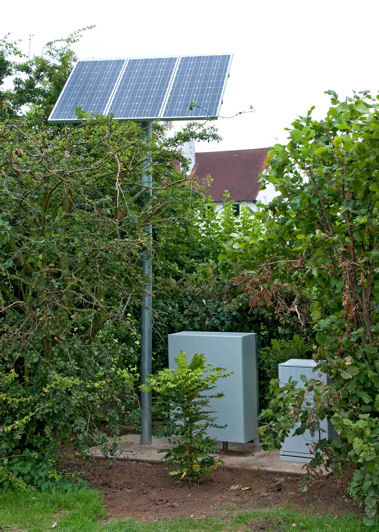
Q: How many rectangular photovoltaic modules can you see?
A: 3